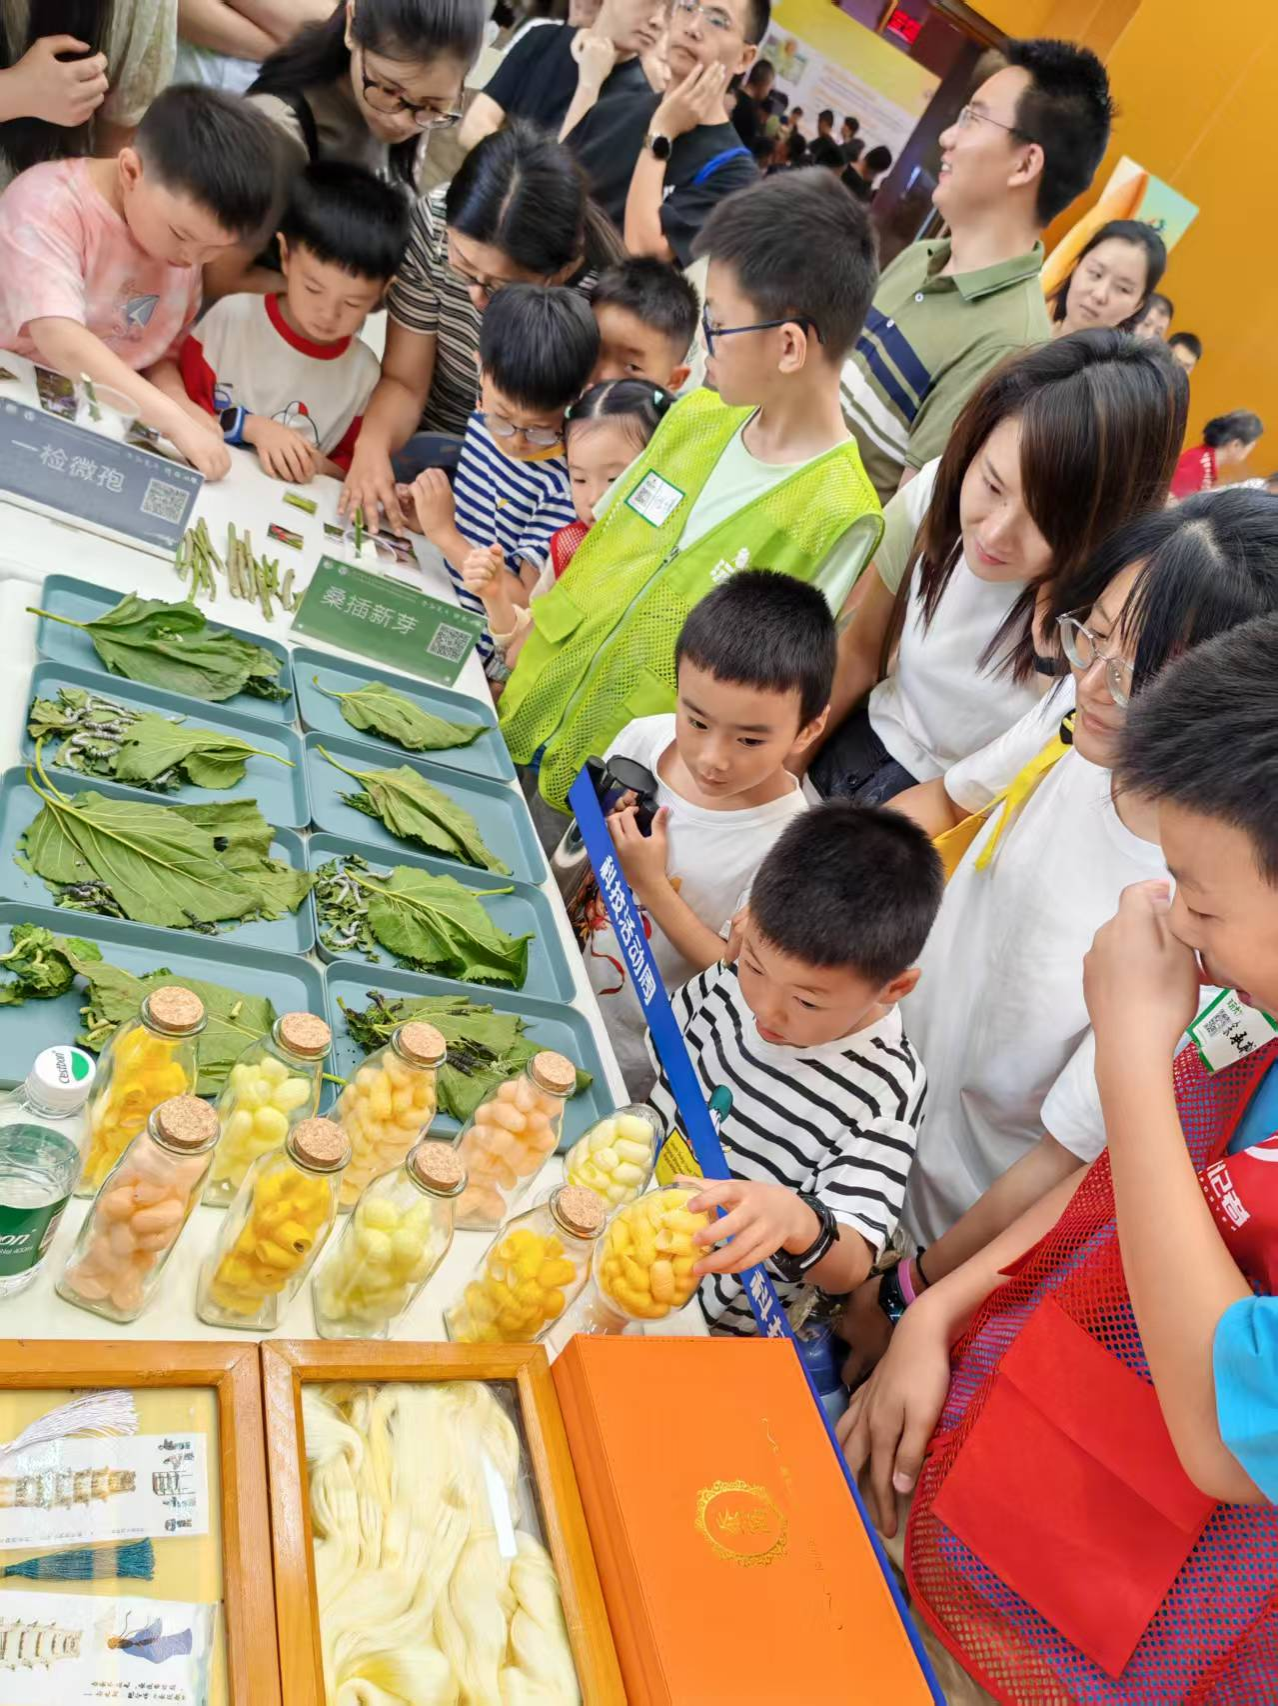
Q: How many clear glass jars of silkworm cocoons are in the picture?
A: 10